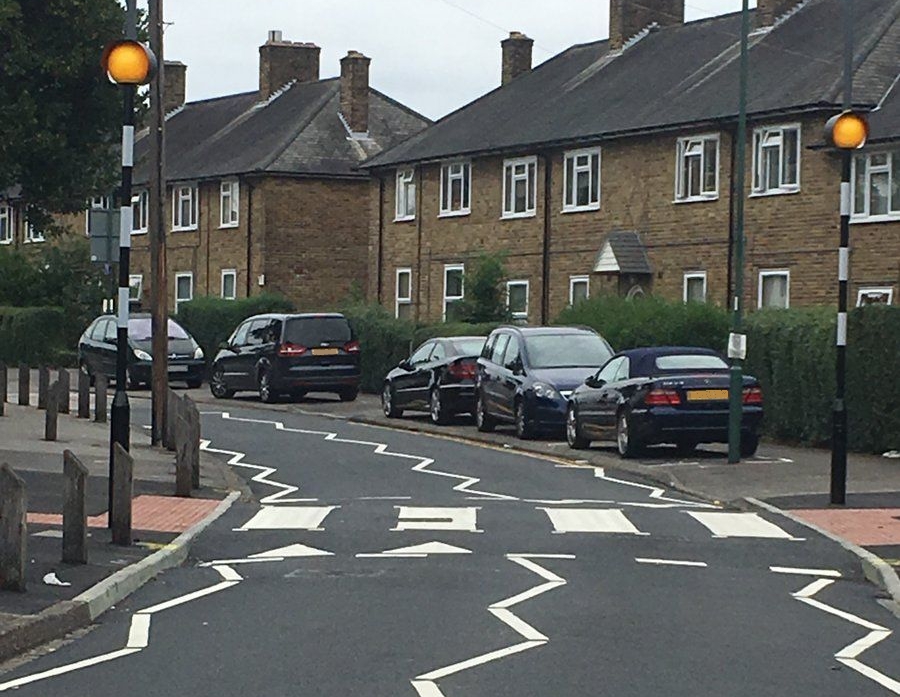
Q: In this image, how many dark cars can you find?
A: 5